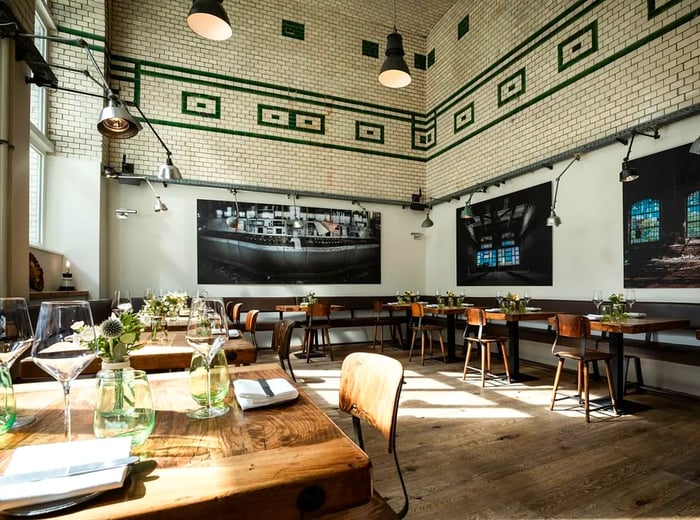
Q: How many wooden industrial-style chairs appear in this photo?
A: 10